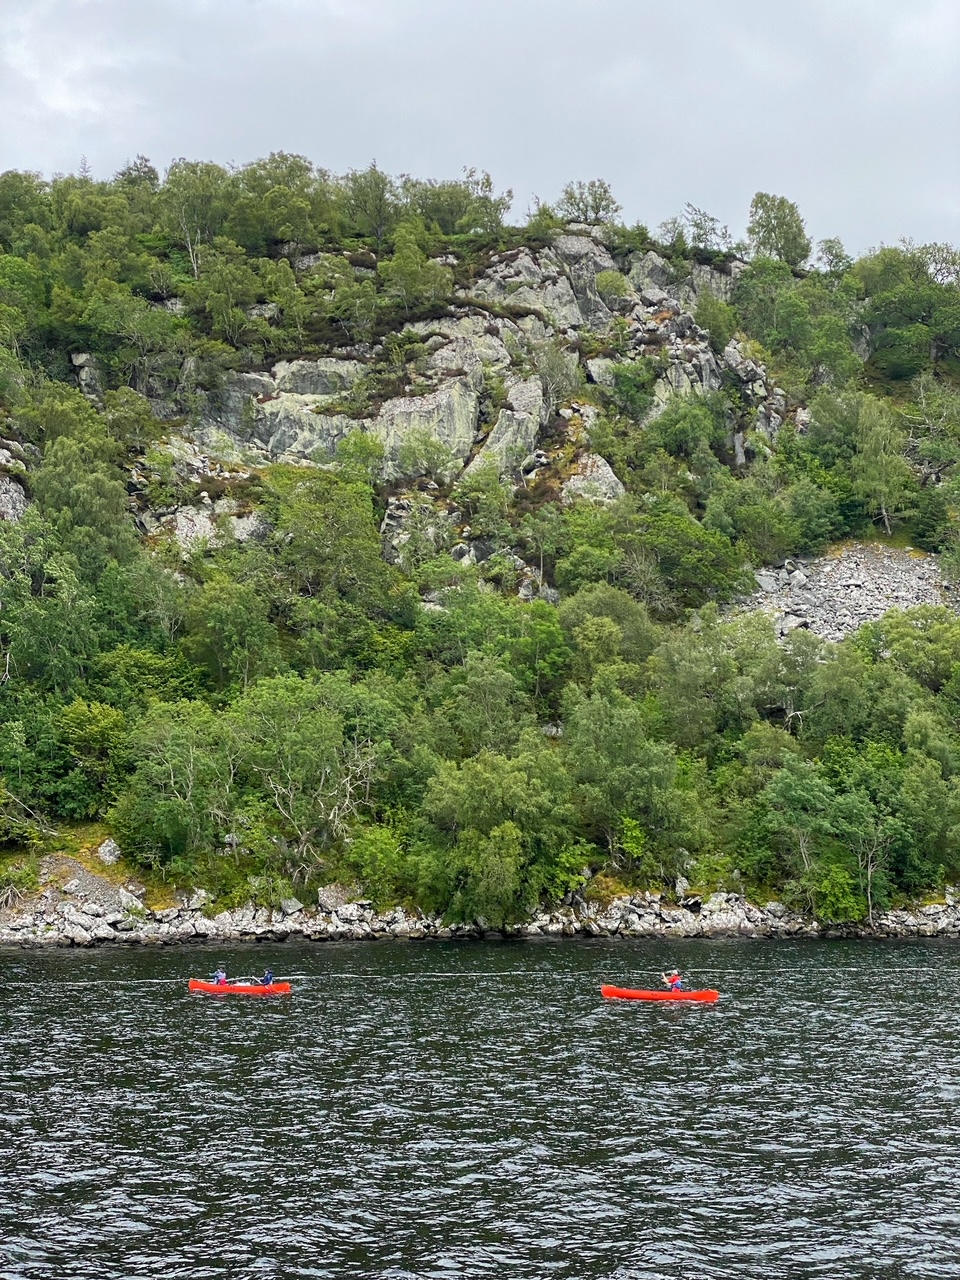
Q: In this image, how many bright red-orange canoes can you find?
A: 2